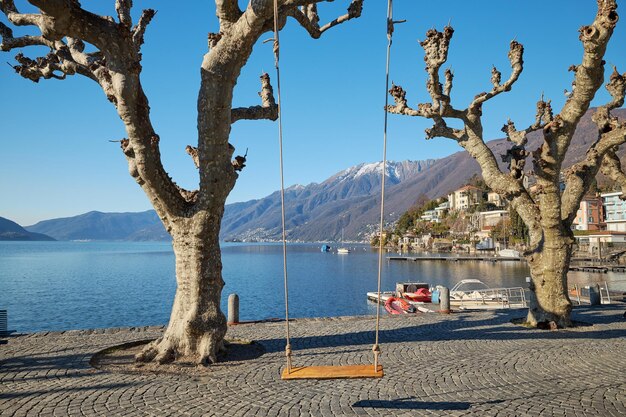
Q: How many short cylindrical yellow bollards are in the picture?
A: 0